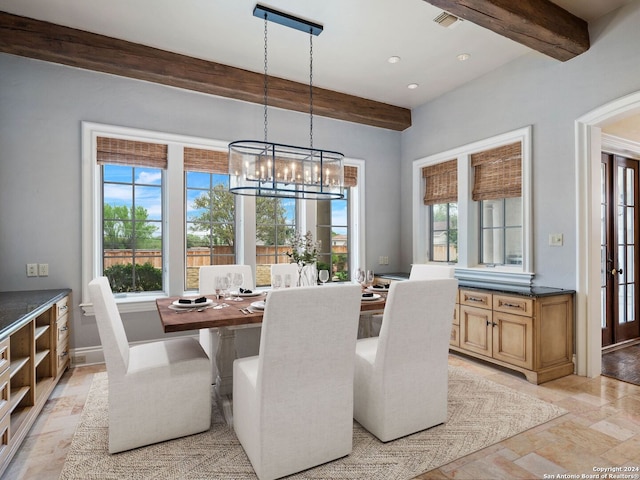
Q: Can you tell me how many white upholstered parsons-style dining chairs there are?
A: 6